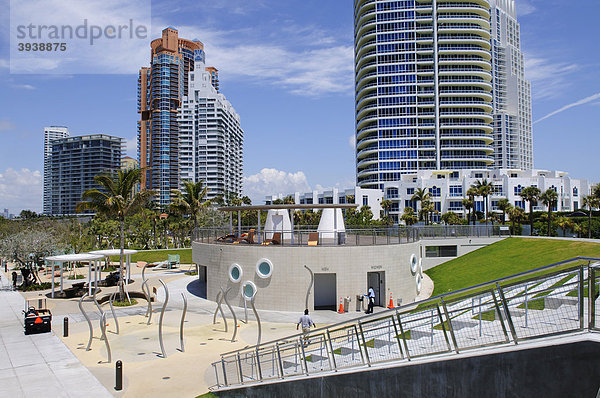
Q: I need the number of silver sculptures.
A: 13